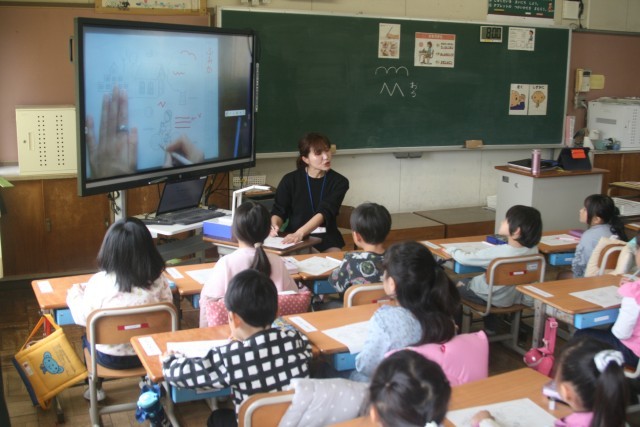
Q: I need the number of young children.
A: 10